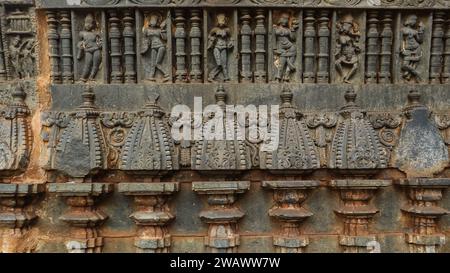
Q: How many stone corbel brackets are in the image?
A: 7